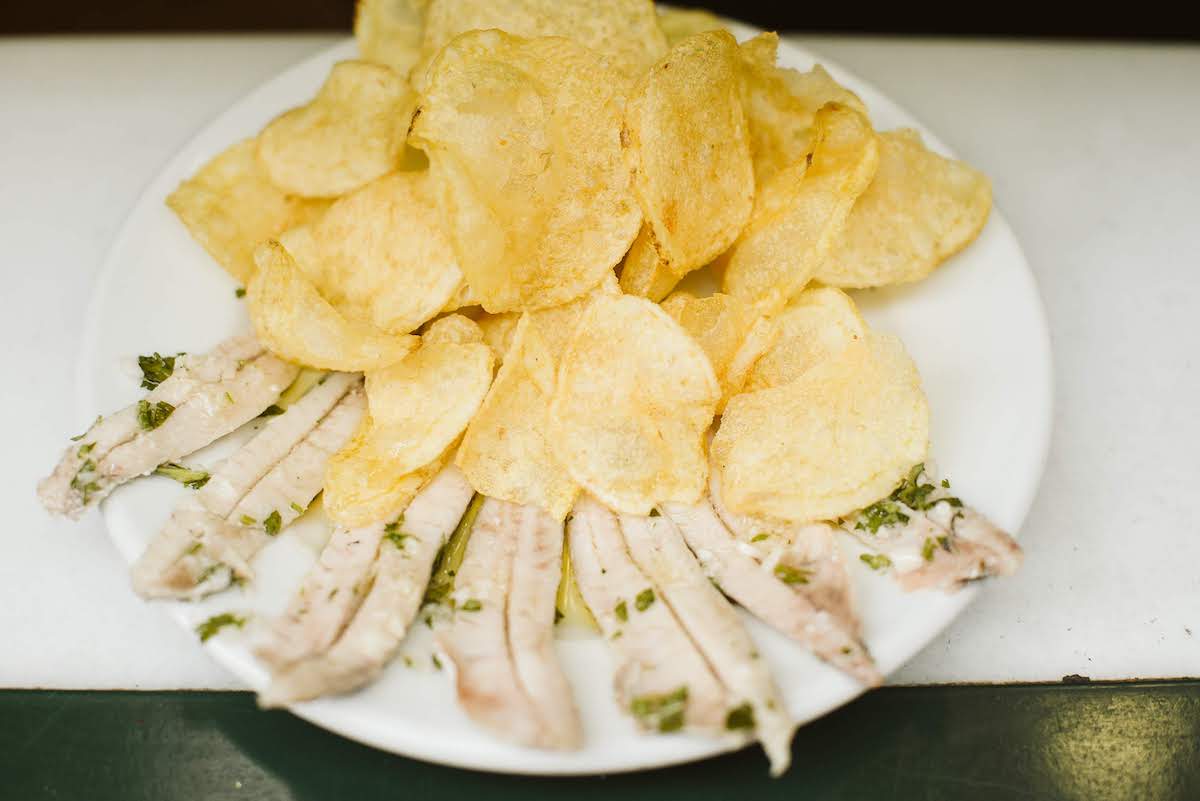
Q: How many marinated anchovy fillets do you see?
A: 7